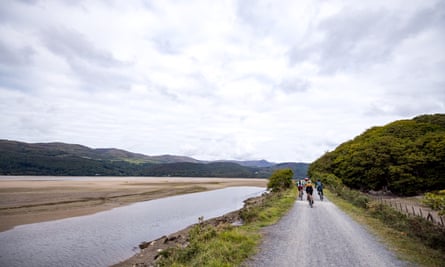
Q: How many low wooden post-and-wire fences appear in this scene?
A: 1